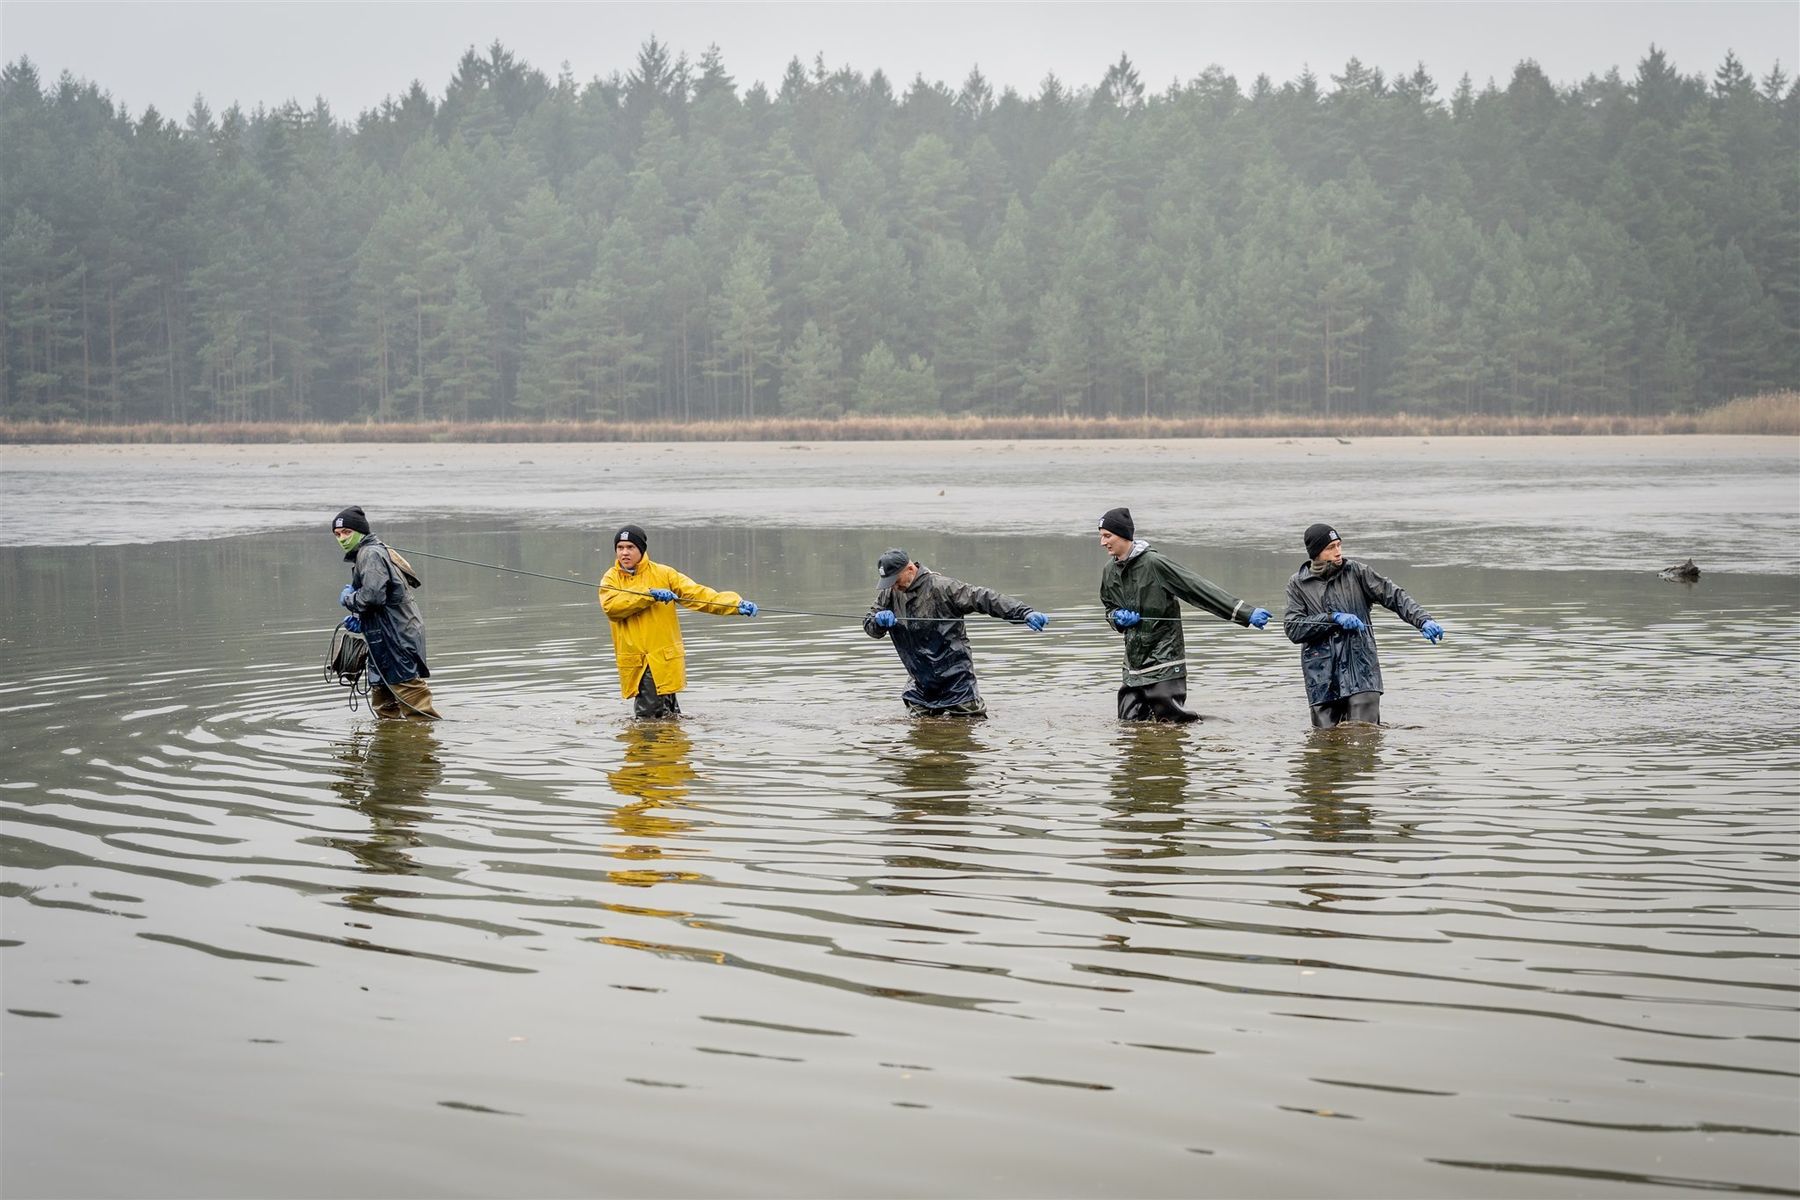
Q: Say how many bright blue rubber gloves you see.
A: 10